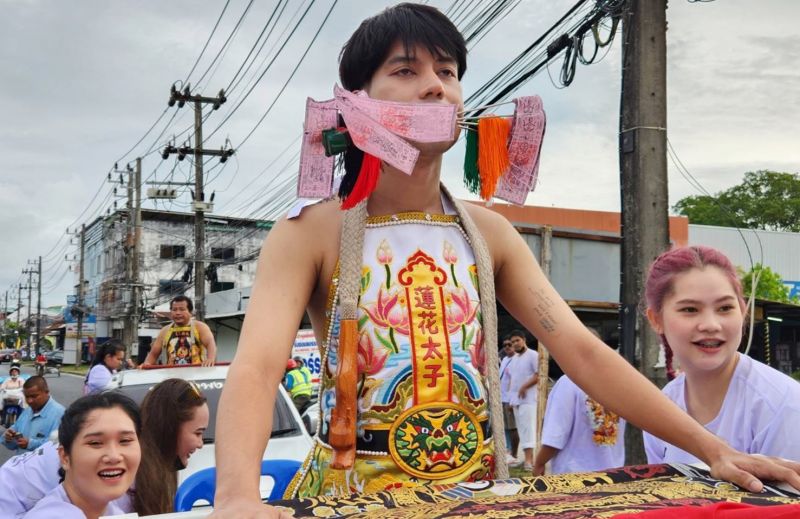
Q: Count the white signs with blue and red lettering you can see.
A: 1